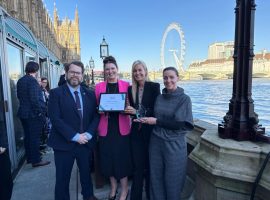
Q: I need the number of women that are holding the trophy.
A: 1